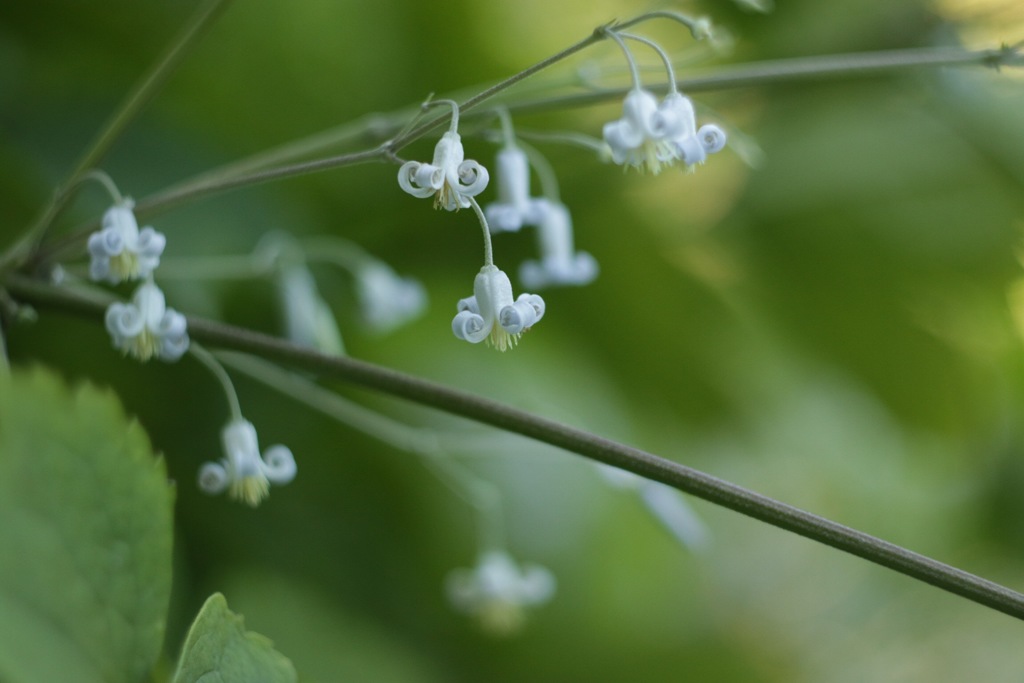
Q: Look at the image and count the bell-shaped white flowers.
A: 11